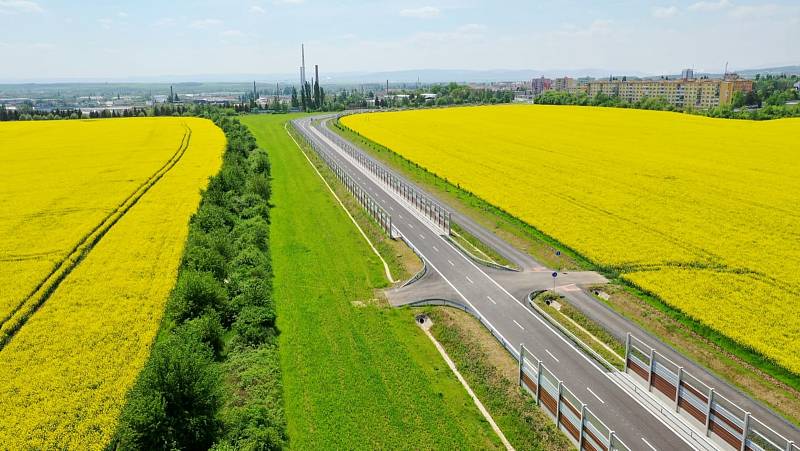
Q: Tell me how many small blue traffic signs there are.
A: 2